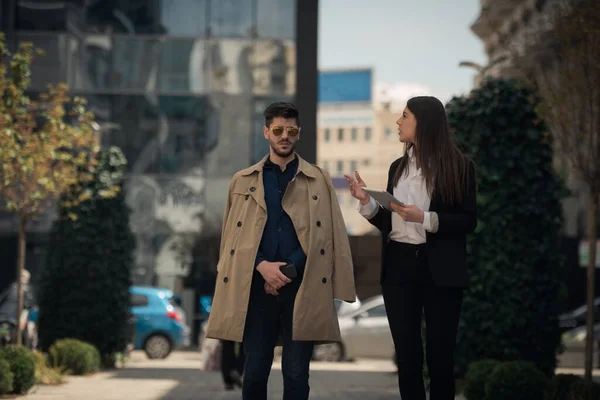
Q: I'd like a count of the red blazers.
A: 0